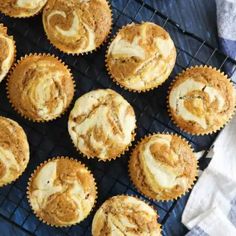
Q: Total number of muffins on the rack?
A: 11